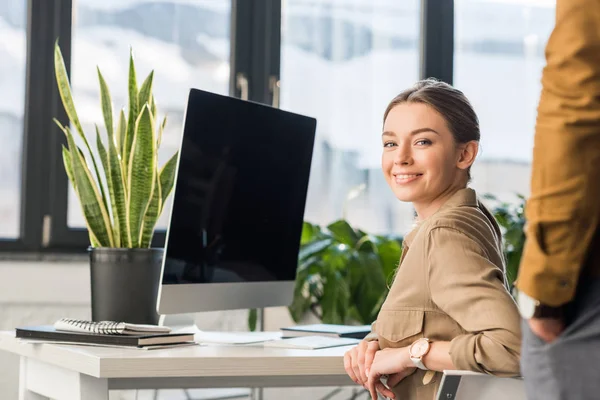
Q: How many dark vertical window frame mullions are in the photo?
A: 3